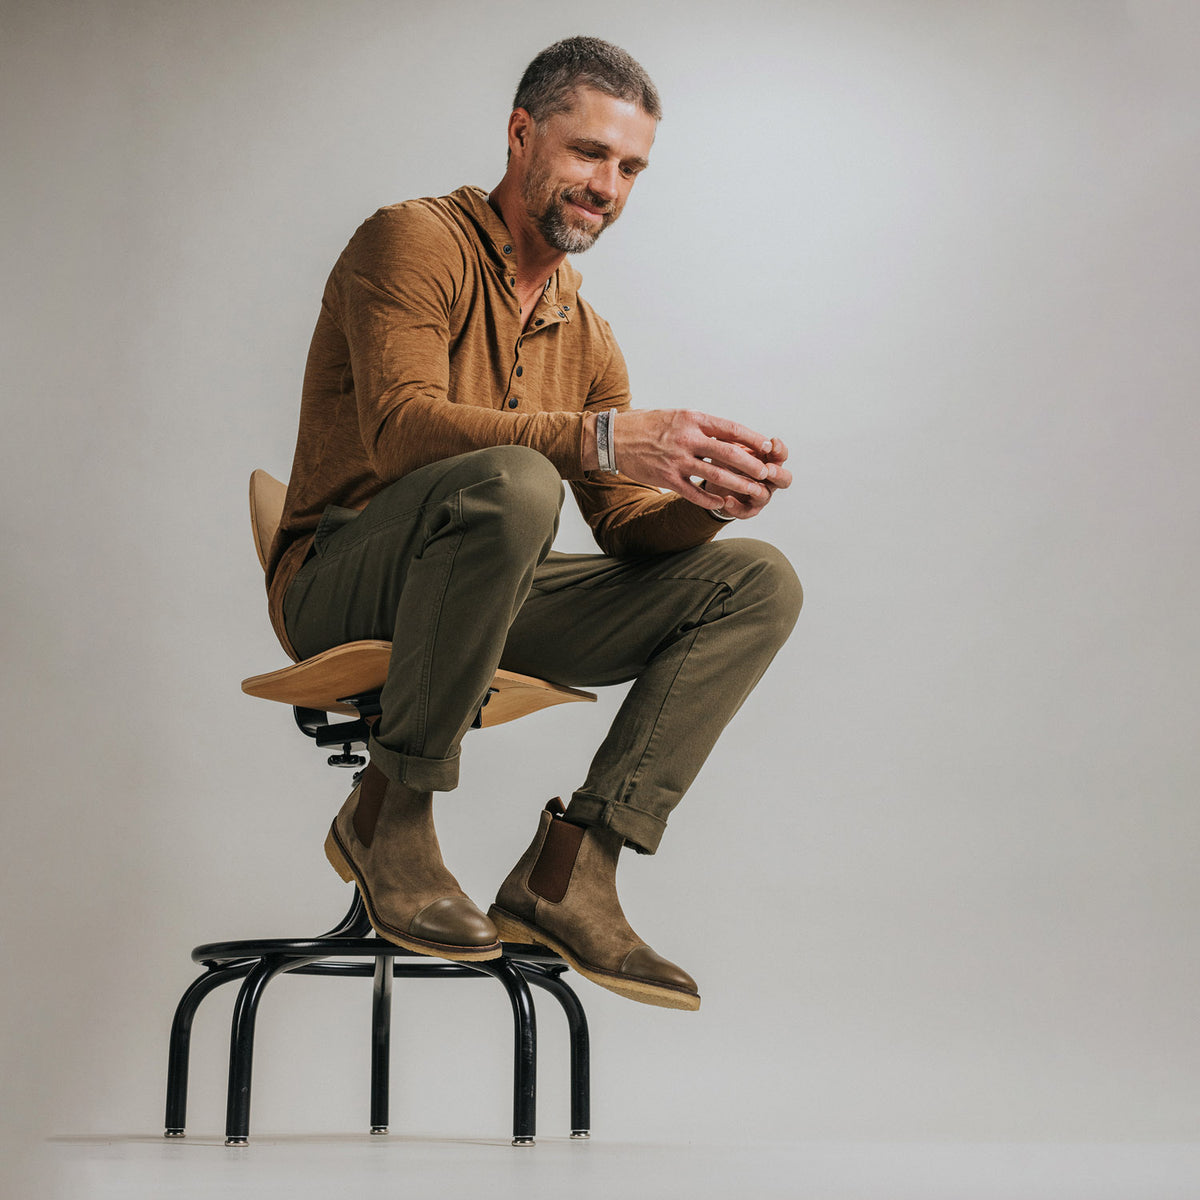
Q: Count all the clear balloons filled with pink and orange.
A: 0